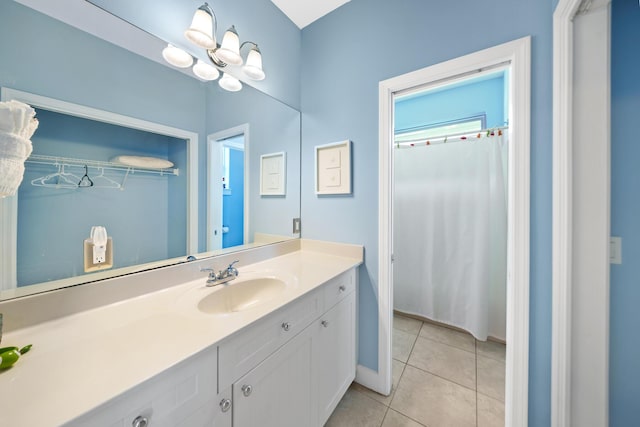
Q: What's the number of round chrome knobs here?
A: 6